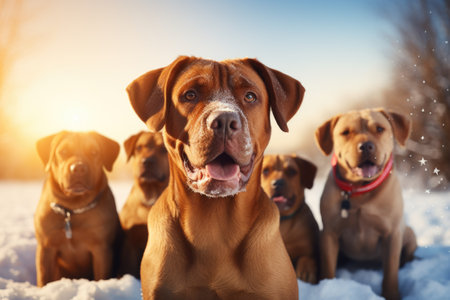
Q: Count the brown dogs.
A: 5